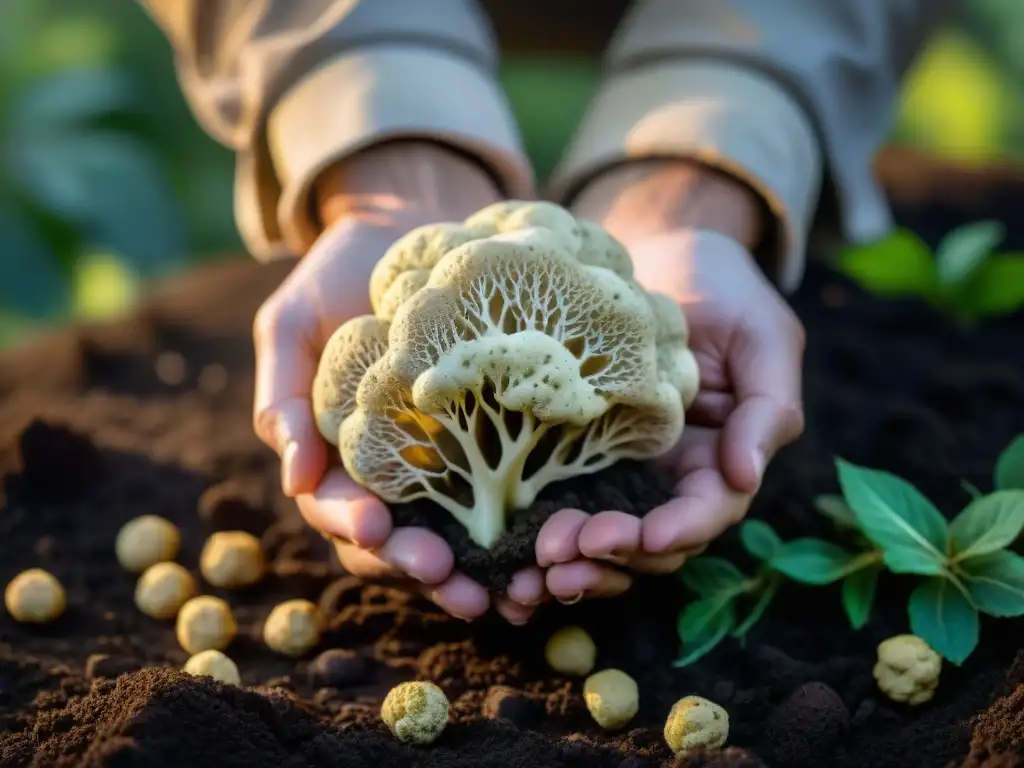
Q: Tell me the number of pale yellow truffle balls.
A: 12